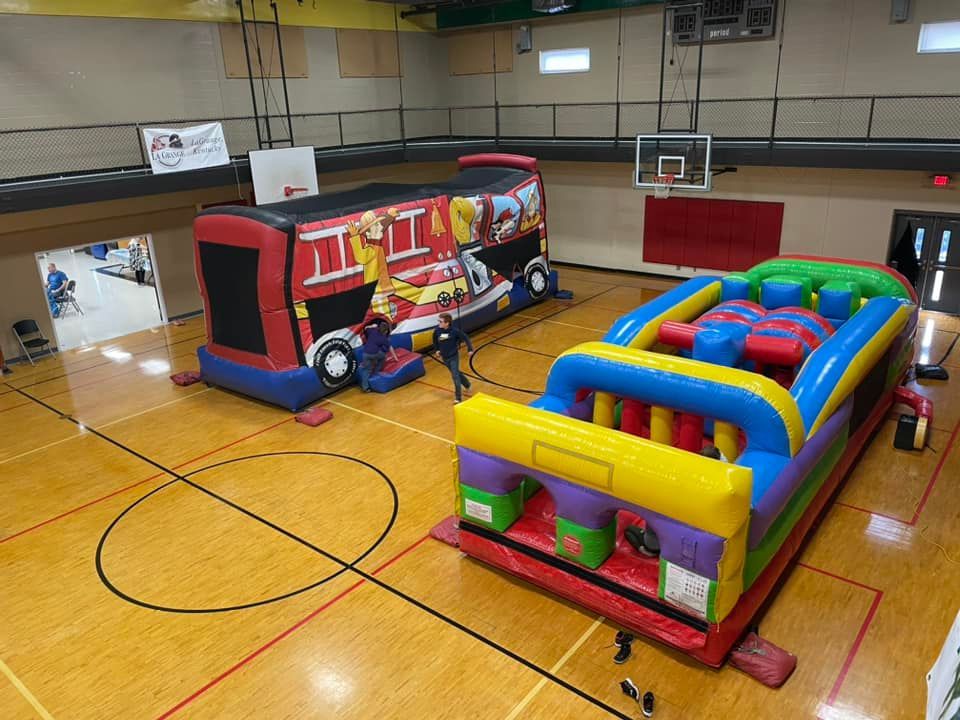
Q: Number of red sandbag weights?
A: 4